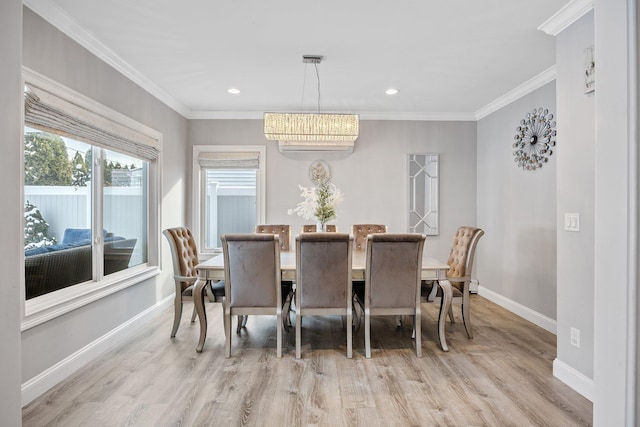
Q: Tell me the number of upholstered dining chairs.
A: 8